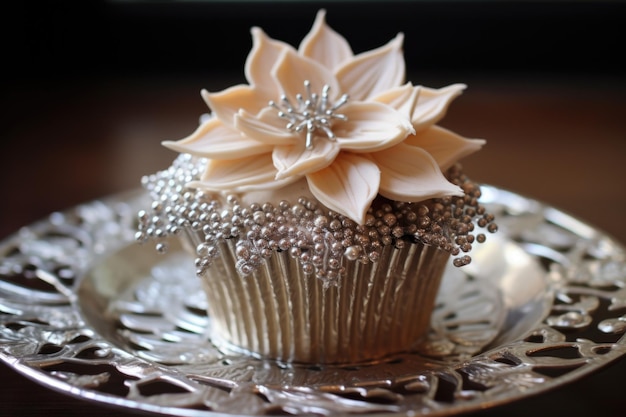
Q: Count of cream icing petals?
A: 15